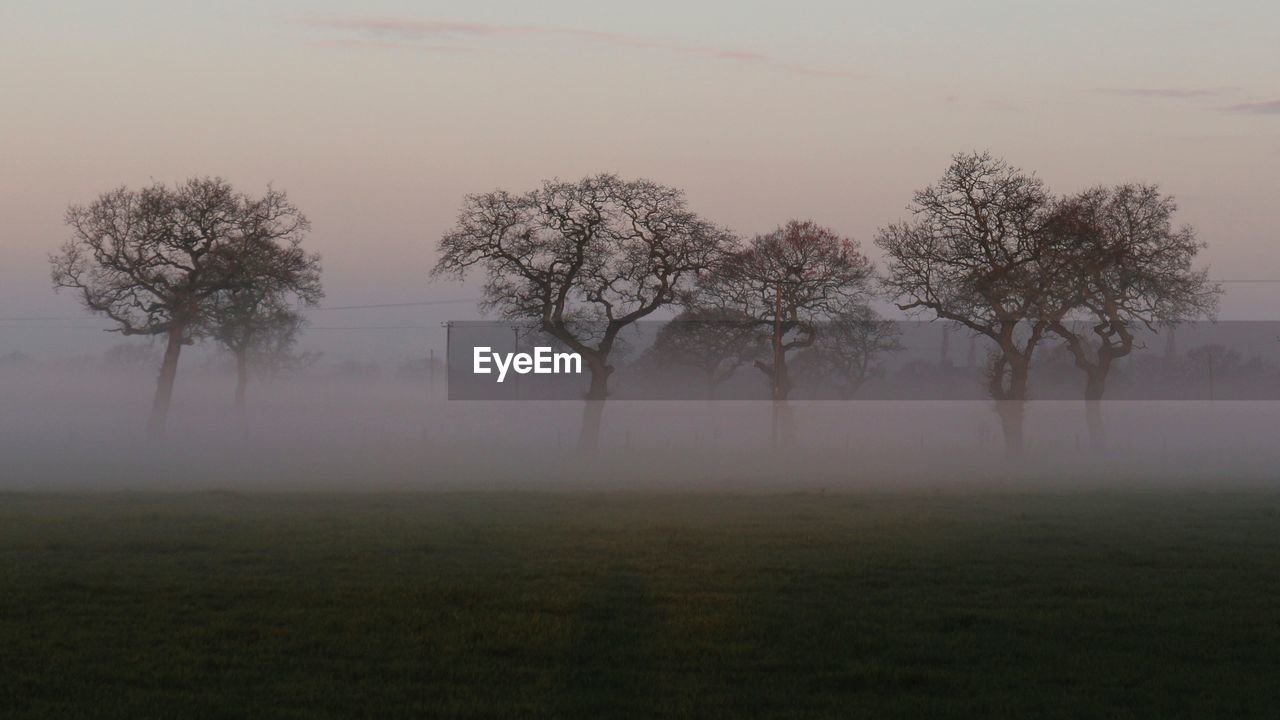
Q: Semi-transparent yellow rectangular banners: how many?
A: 0